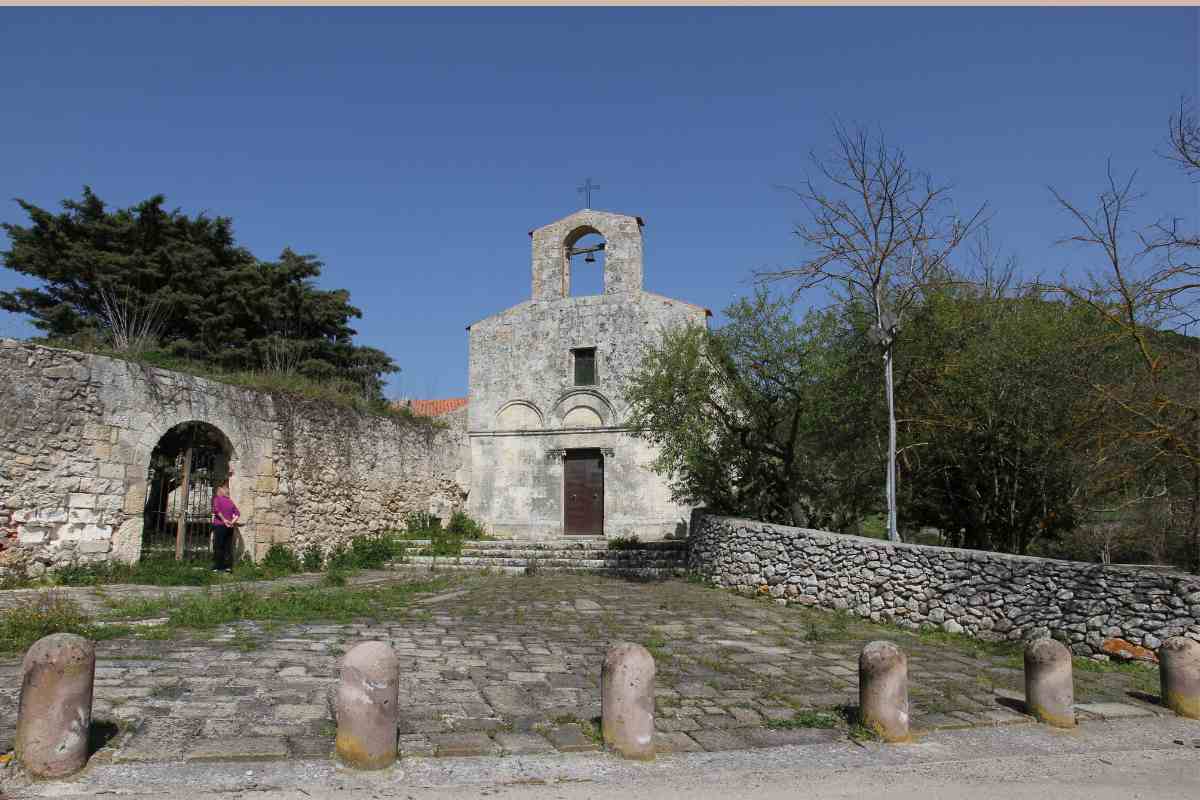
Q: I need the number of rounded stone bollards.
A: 6